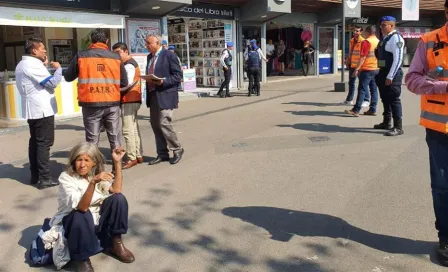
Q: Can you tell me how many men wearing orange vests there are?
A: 5